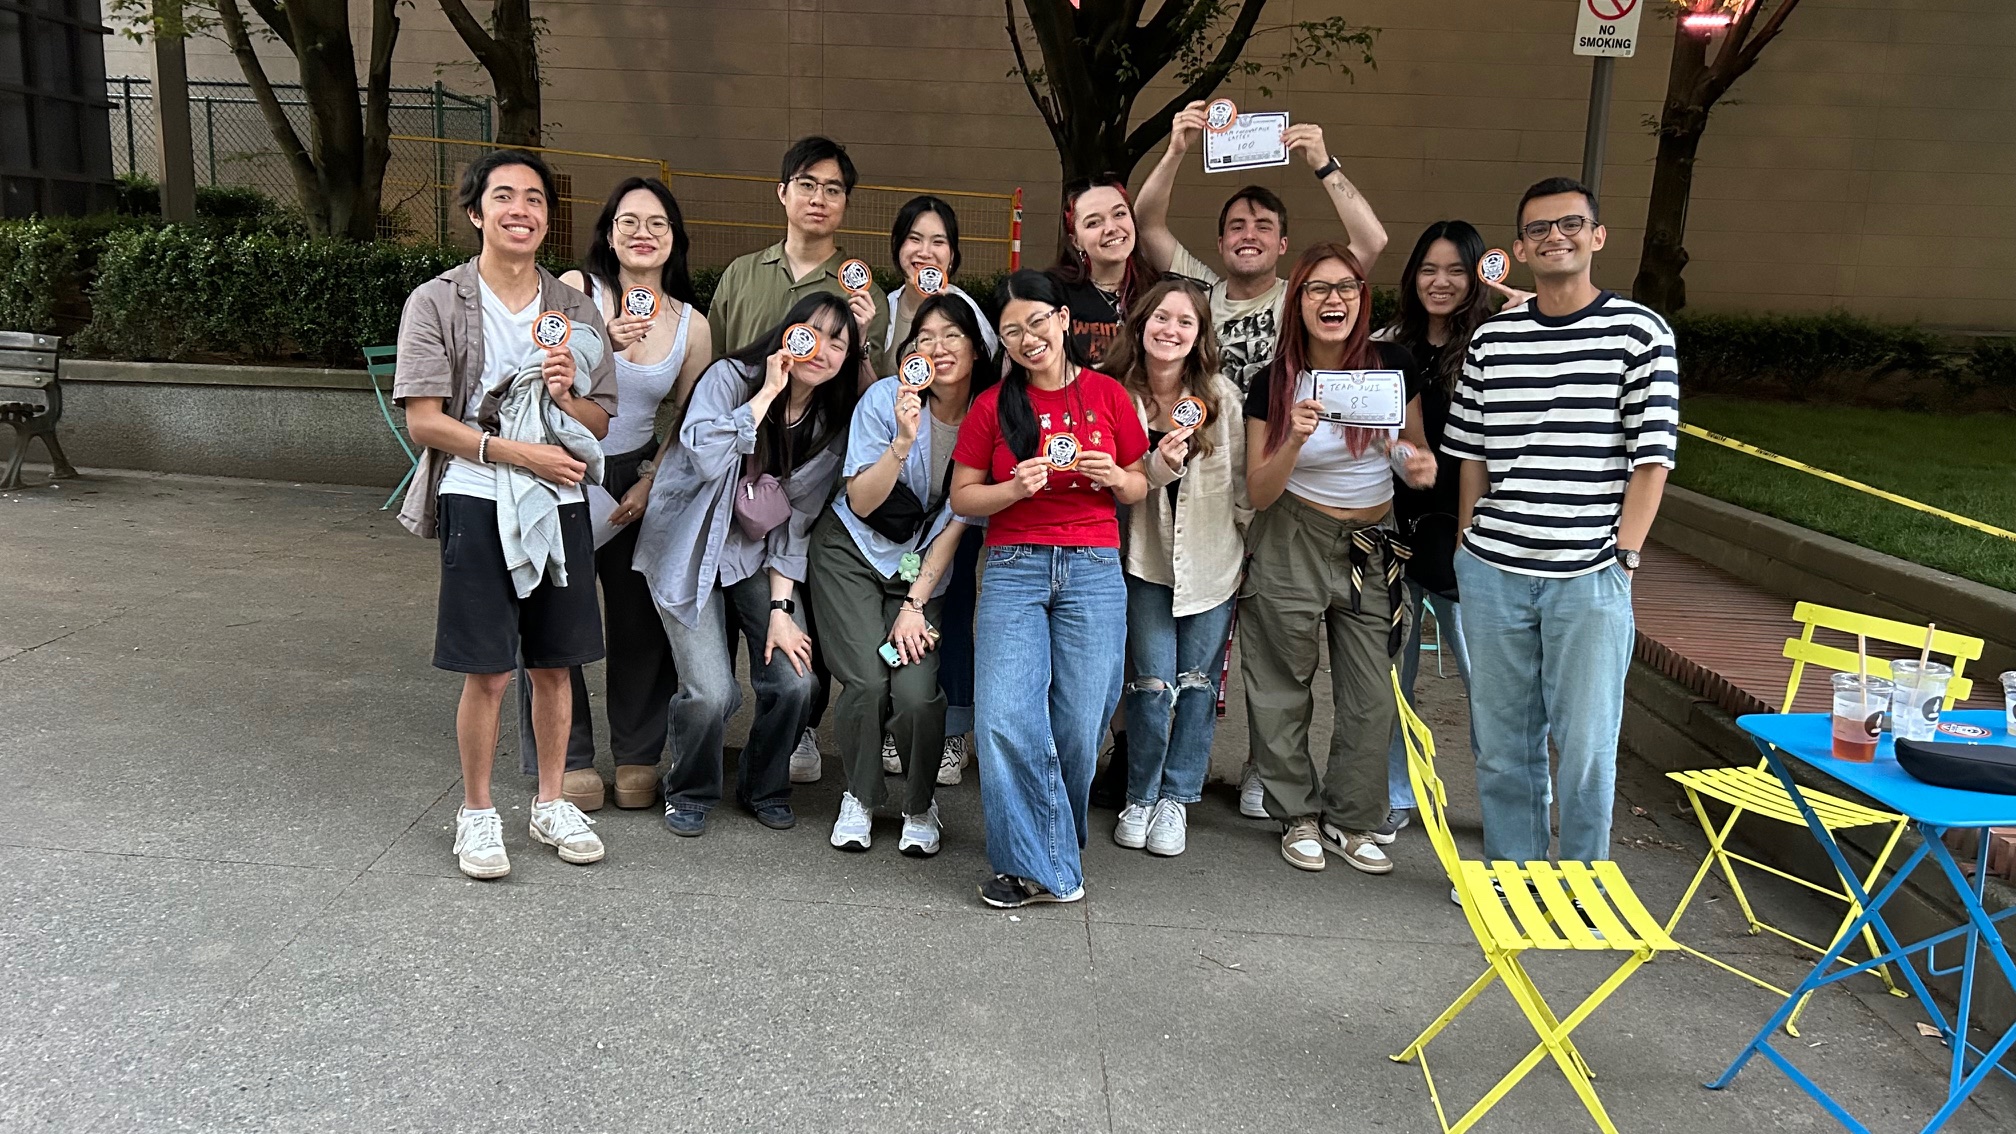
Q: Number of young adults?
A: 13